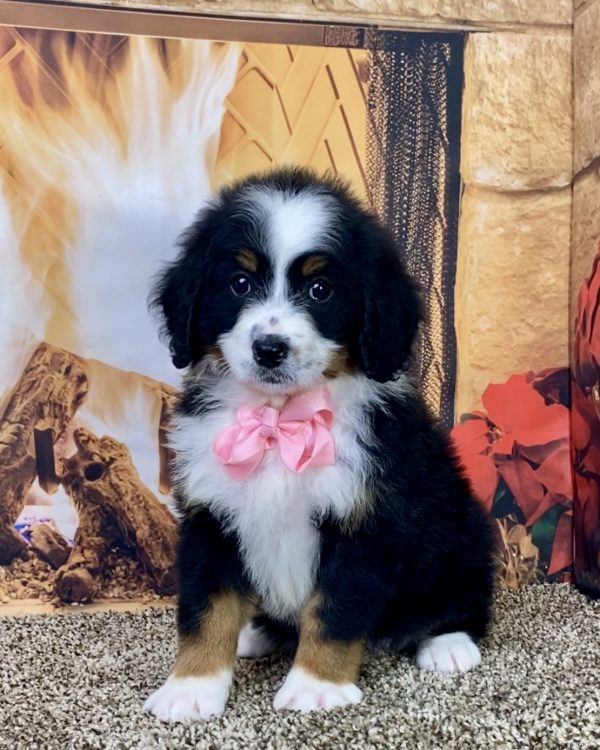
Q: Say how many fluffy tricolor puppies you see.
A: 1